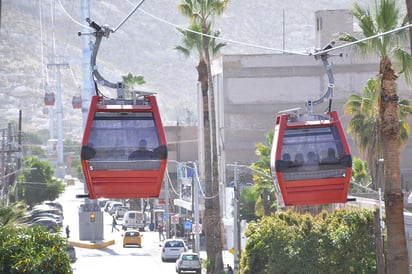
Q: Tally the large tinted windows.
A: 2